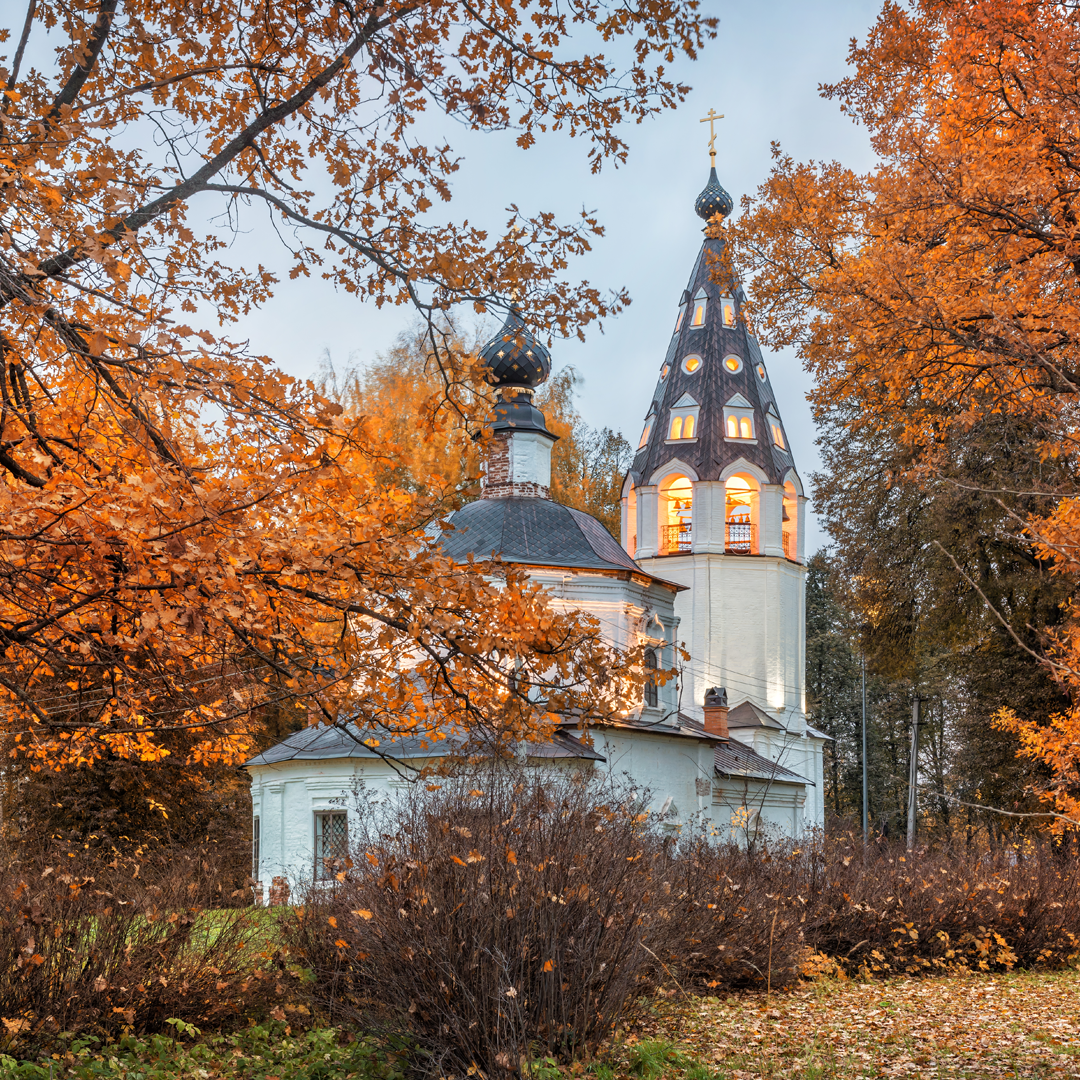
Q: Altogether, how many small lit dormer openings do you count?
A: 12